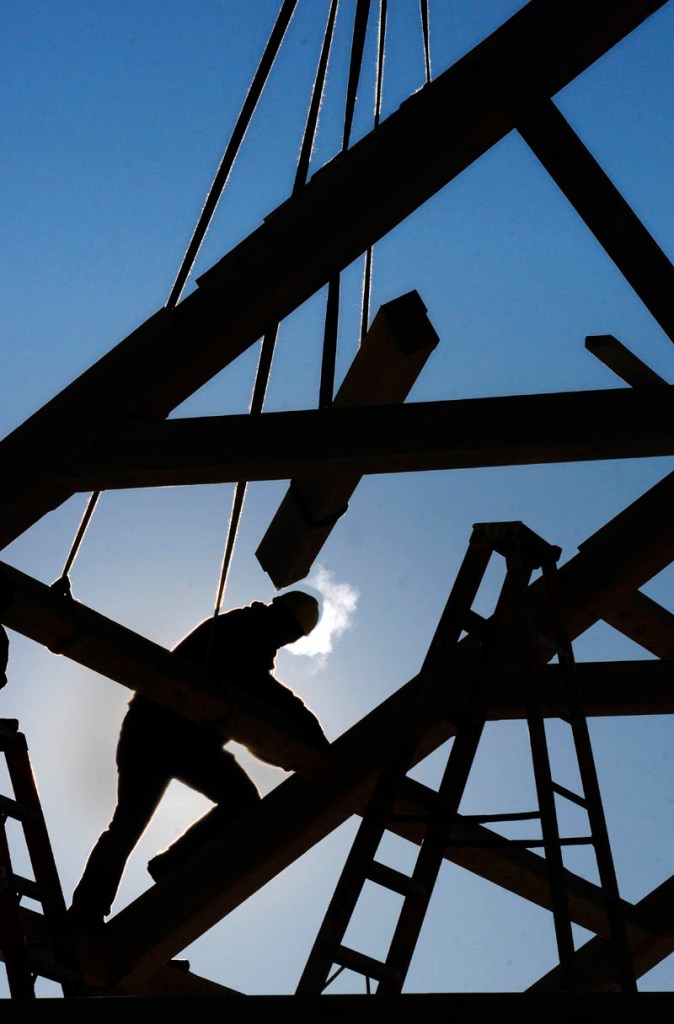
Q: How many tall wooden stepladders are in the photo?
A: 2